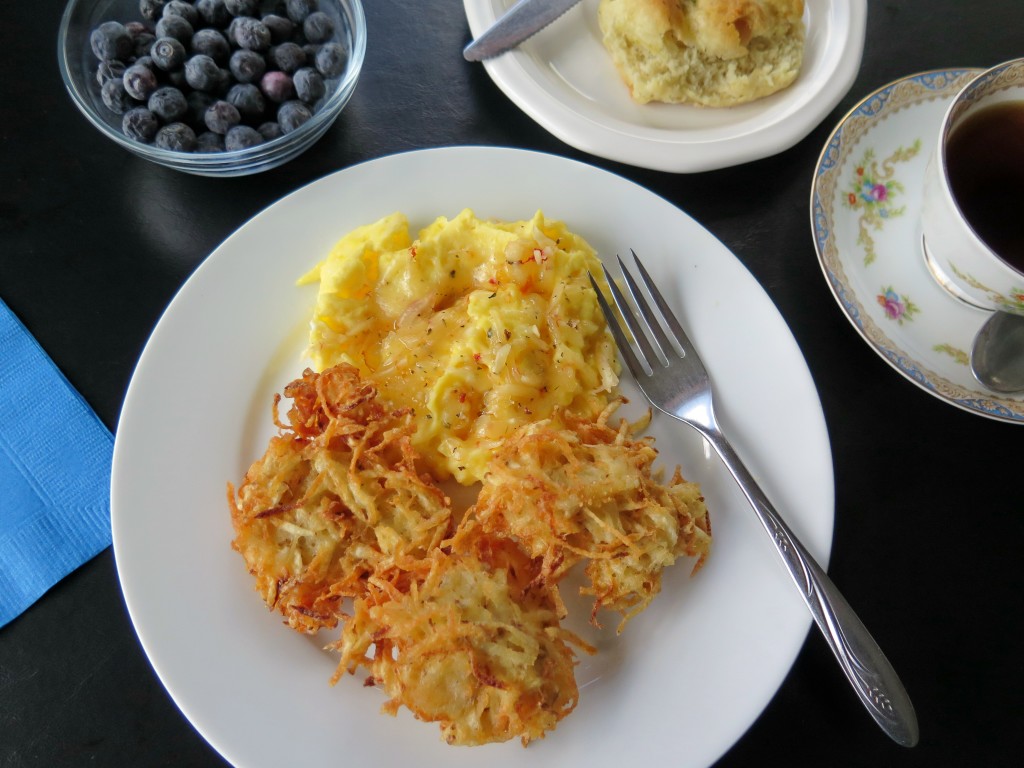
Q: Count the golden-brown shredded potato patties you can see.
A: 3